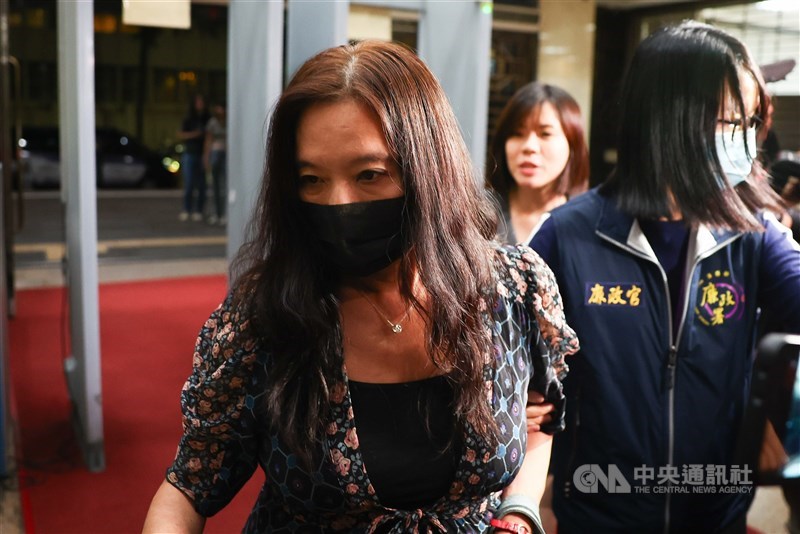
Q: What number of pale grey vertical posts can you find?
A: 4